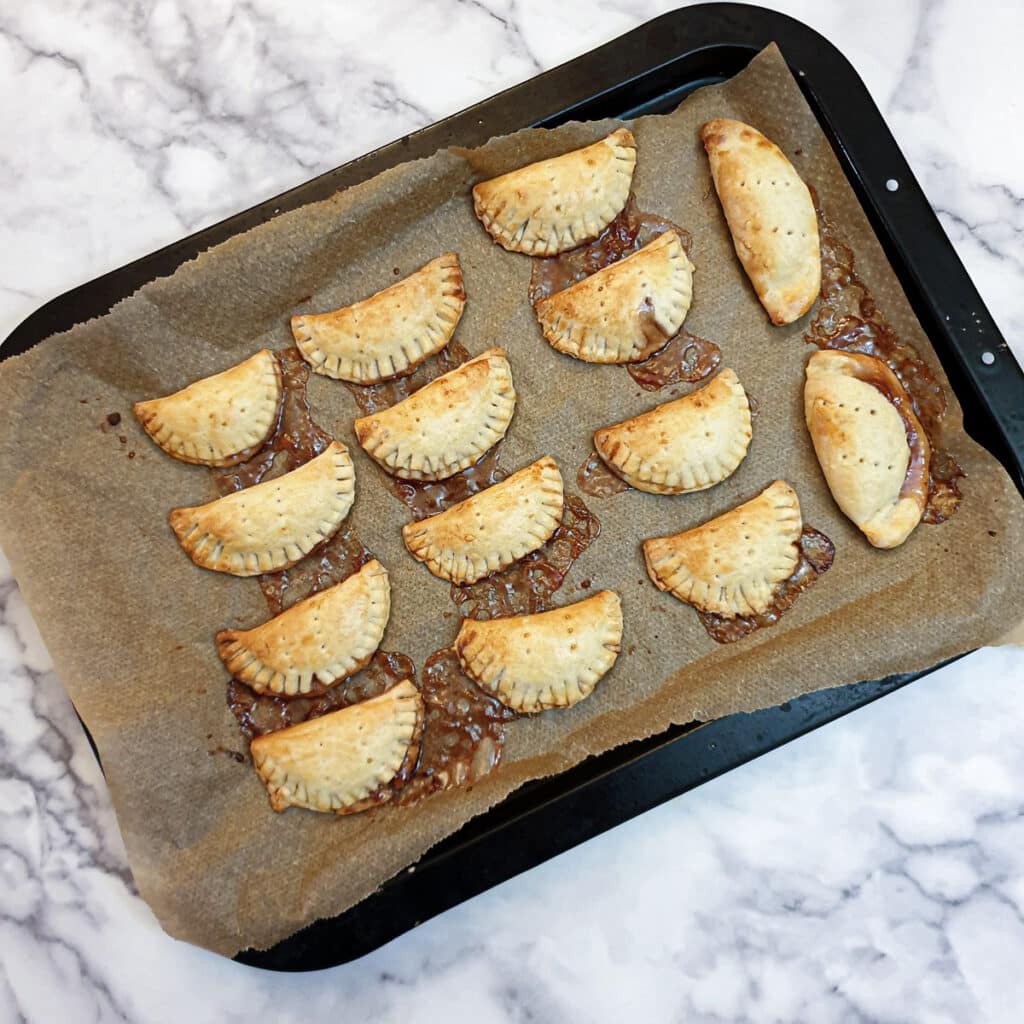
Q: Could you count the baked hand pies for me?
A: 14